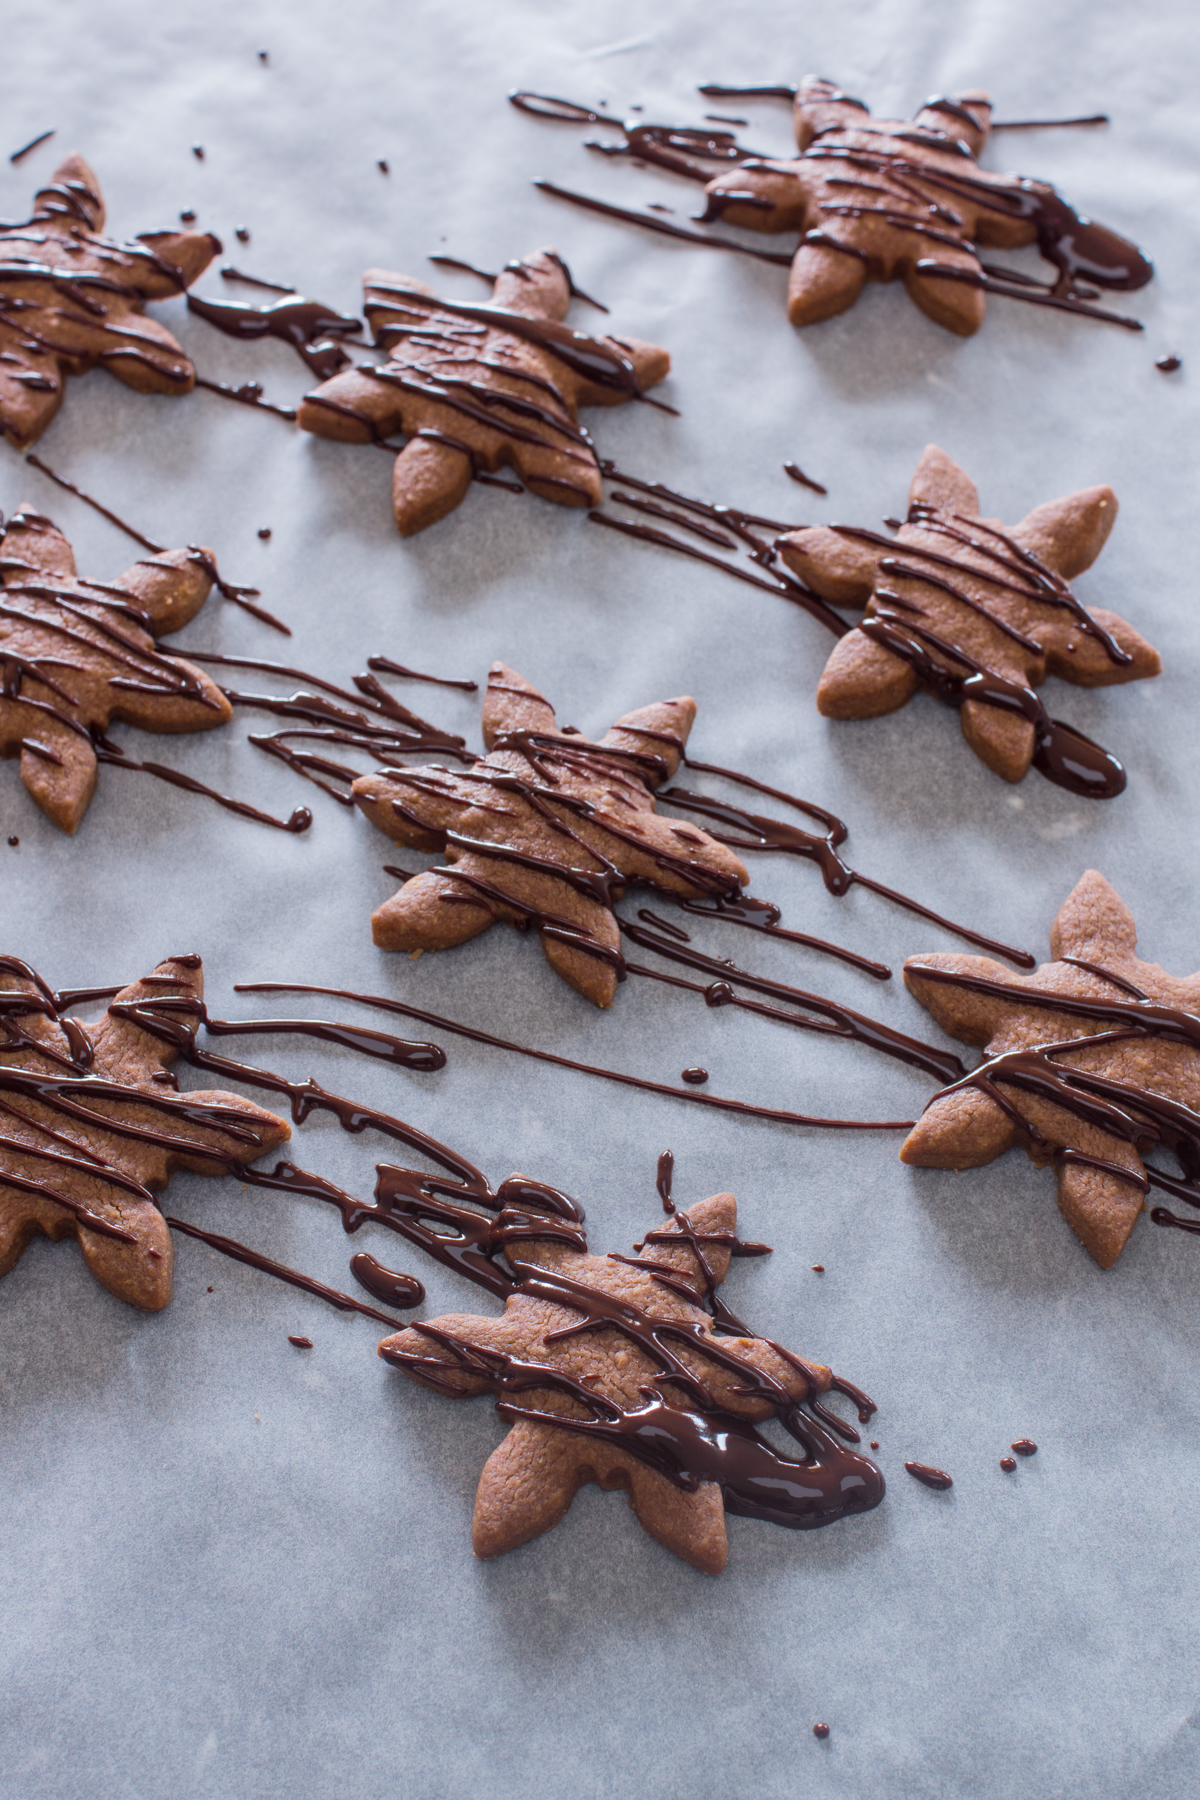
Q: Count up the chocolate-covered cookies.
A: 9